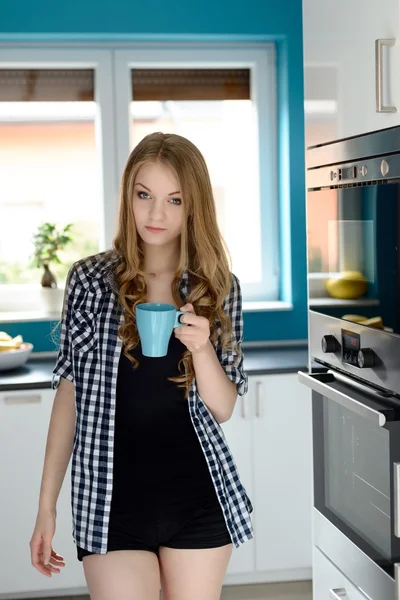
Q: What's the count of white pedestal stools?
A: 0